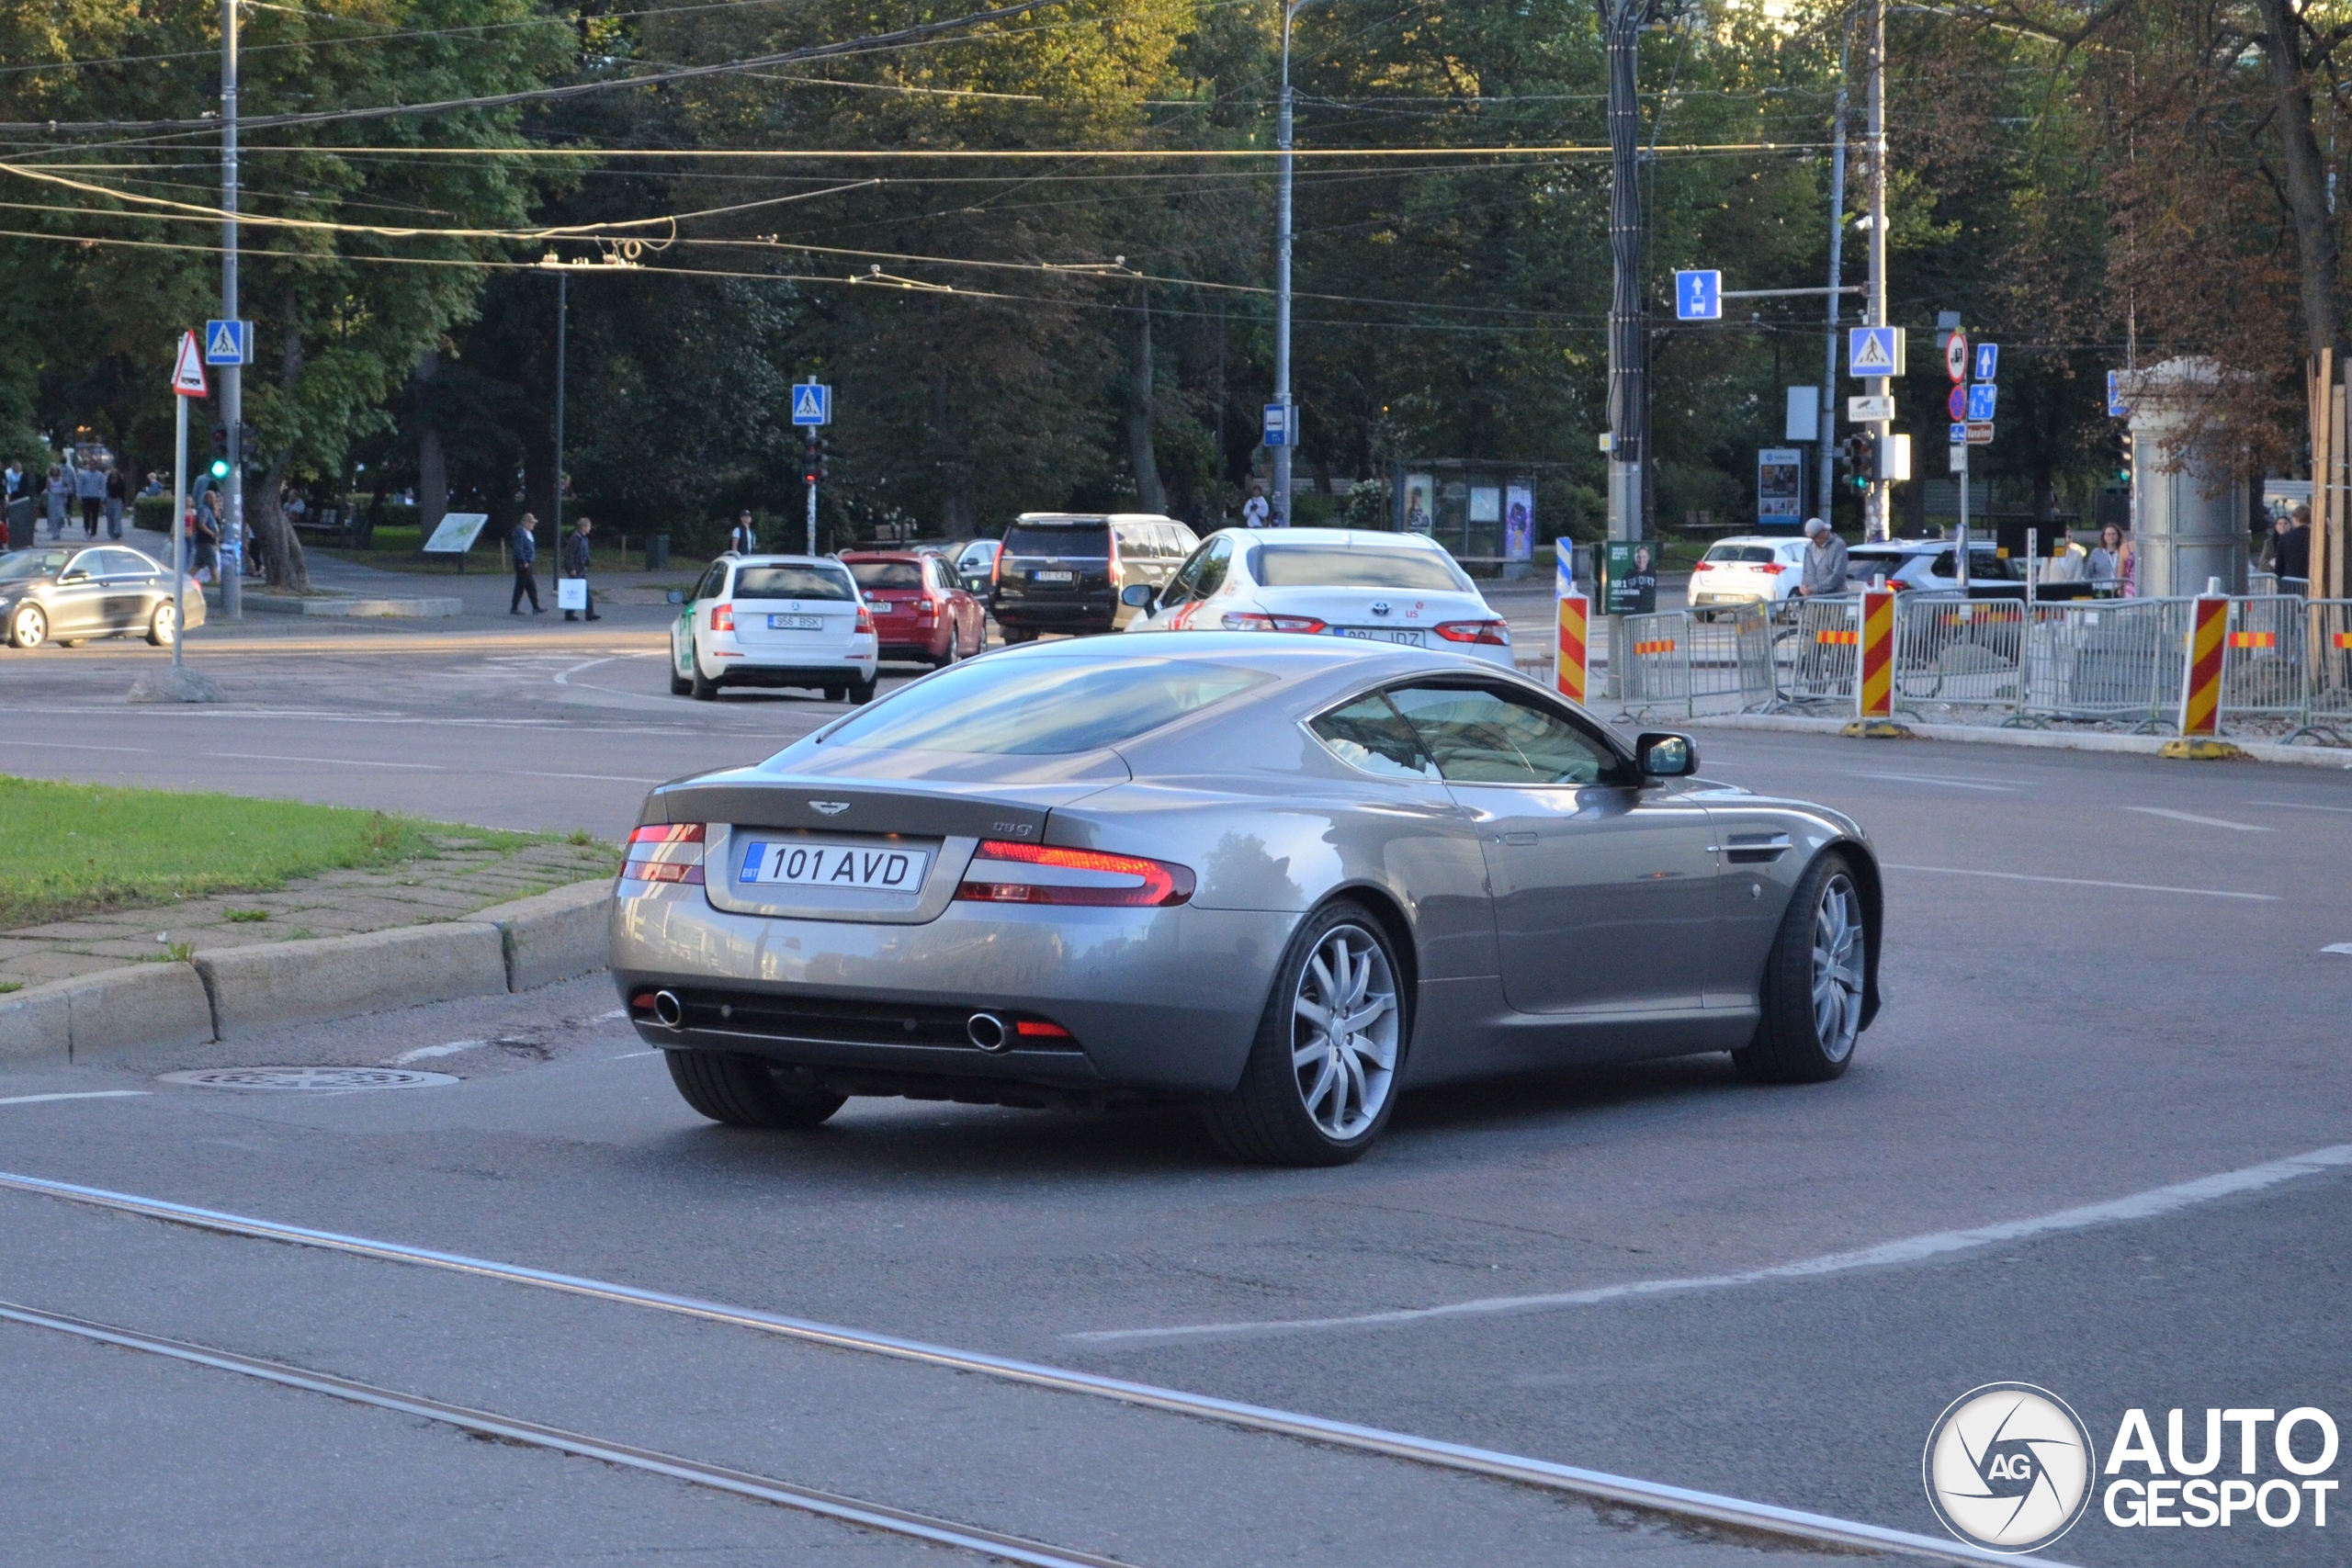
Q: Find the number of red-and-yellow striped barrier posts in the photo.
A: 3